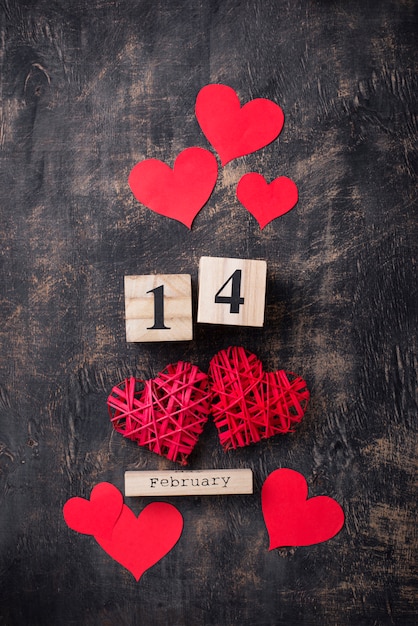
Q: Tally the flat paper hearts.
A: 6